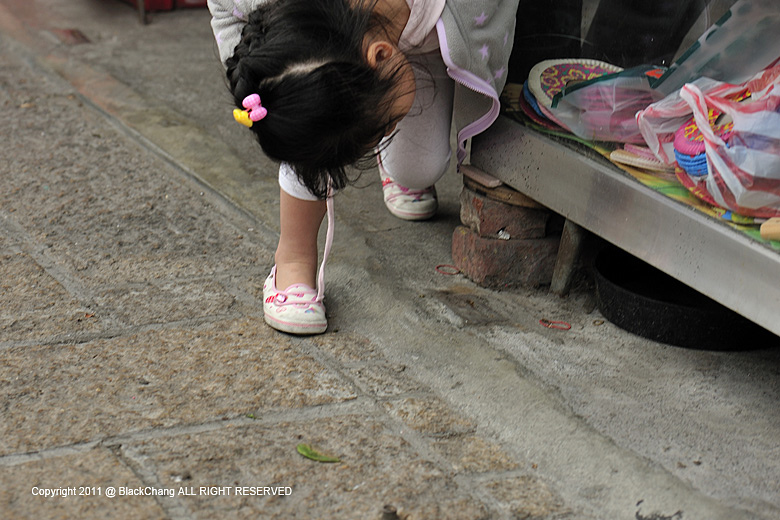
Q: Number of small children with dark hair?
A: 1